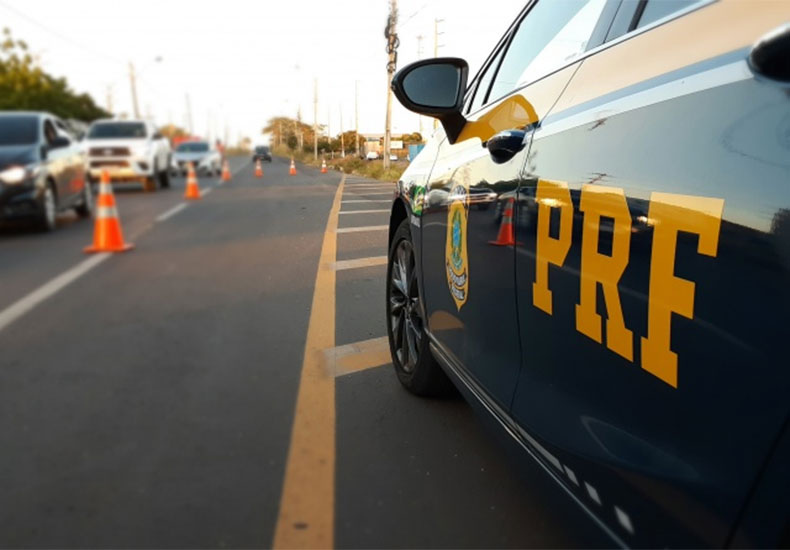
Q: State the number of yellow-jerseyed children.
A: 0